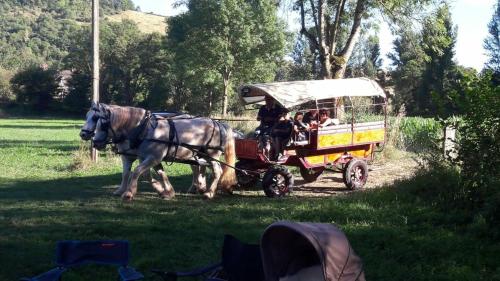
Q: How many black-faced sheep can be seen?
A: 0